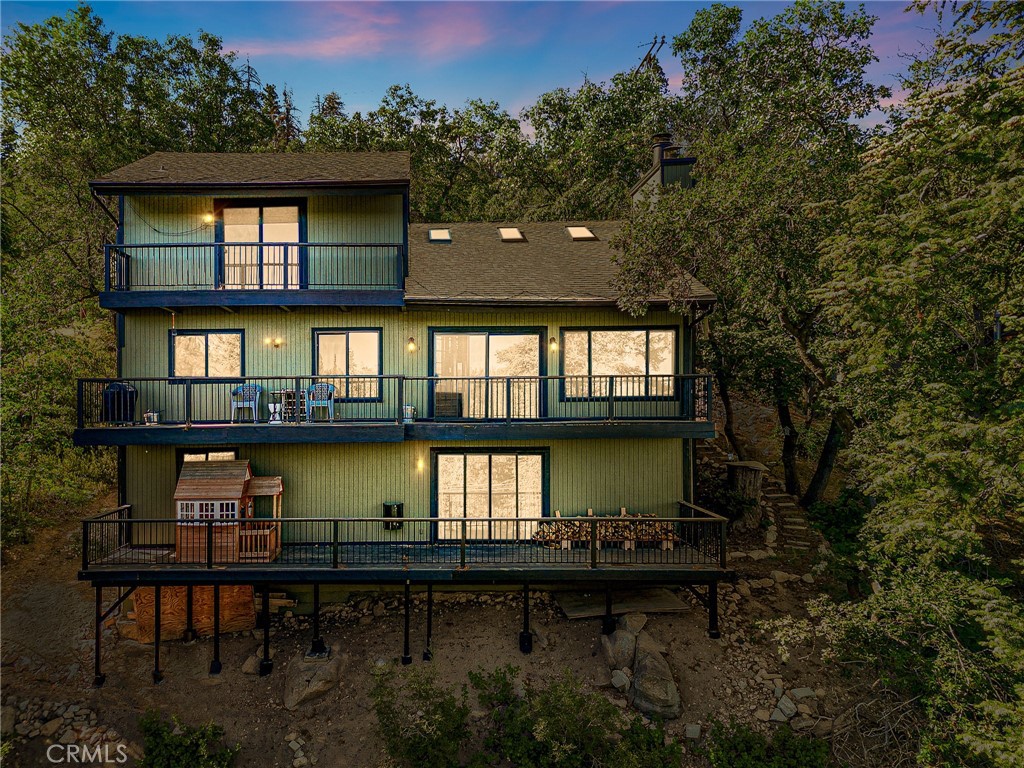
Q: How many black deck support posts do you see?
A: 11